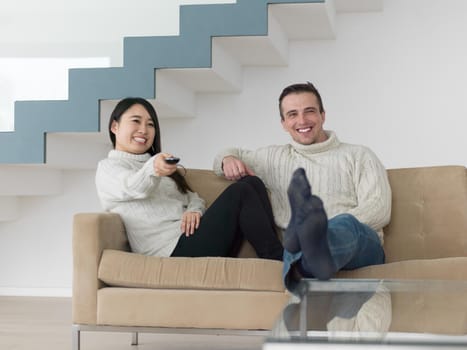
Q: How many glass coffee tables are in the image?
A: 1